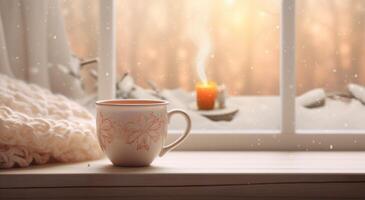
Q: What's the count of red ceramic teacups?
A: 0